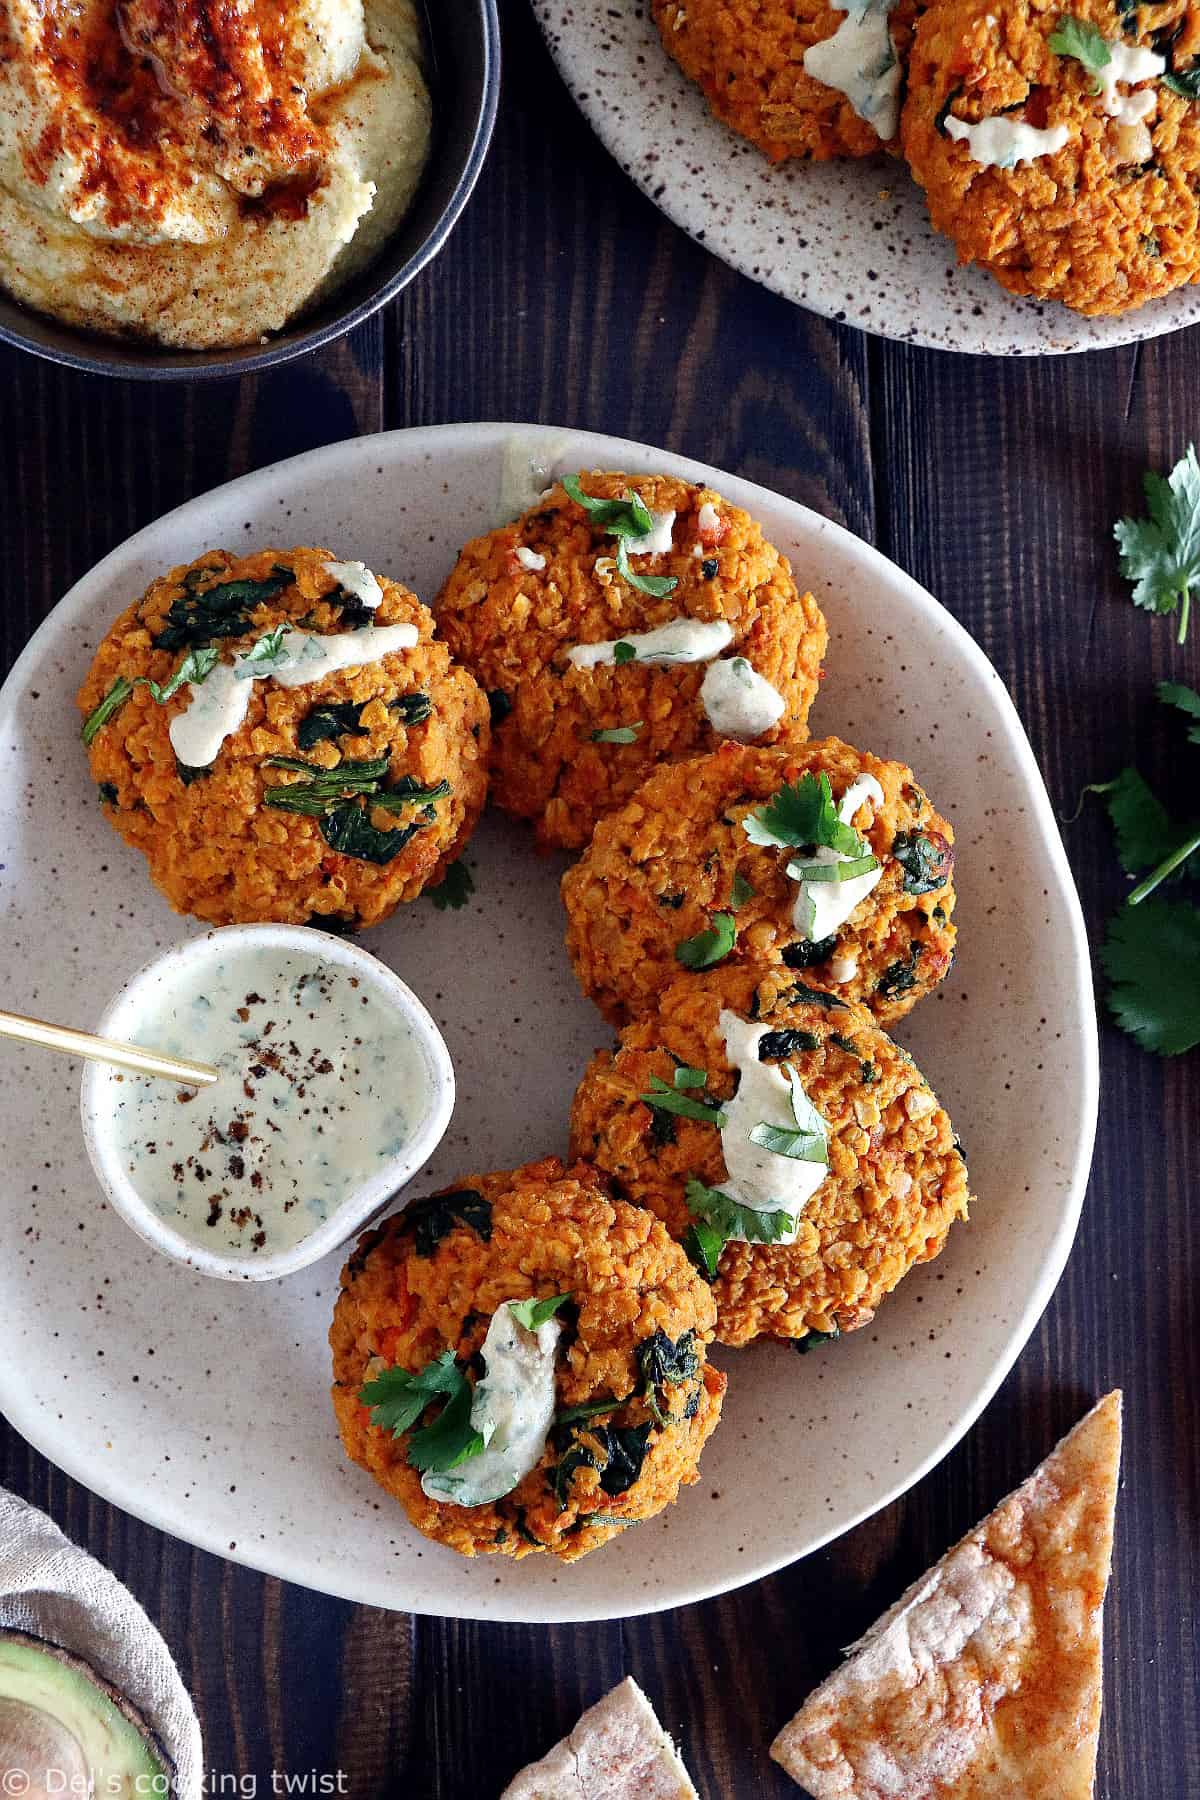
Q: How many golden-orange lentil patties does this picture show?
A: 7